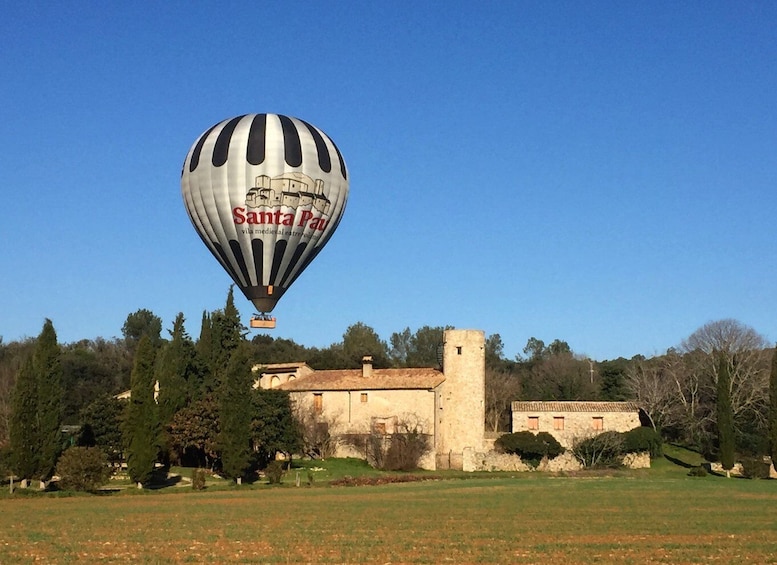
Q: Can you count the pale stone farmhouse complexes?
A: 1